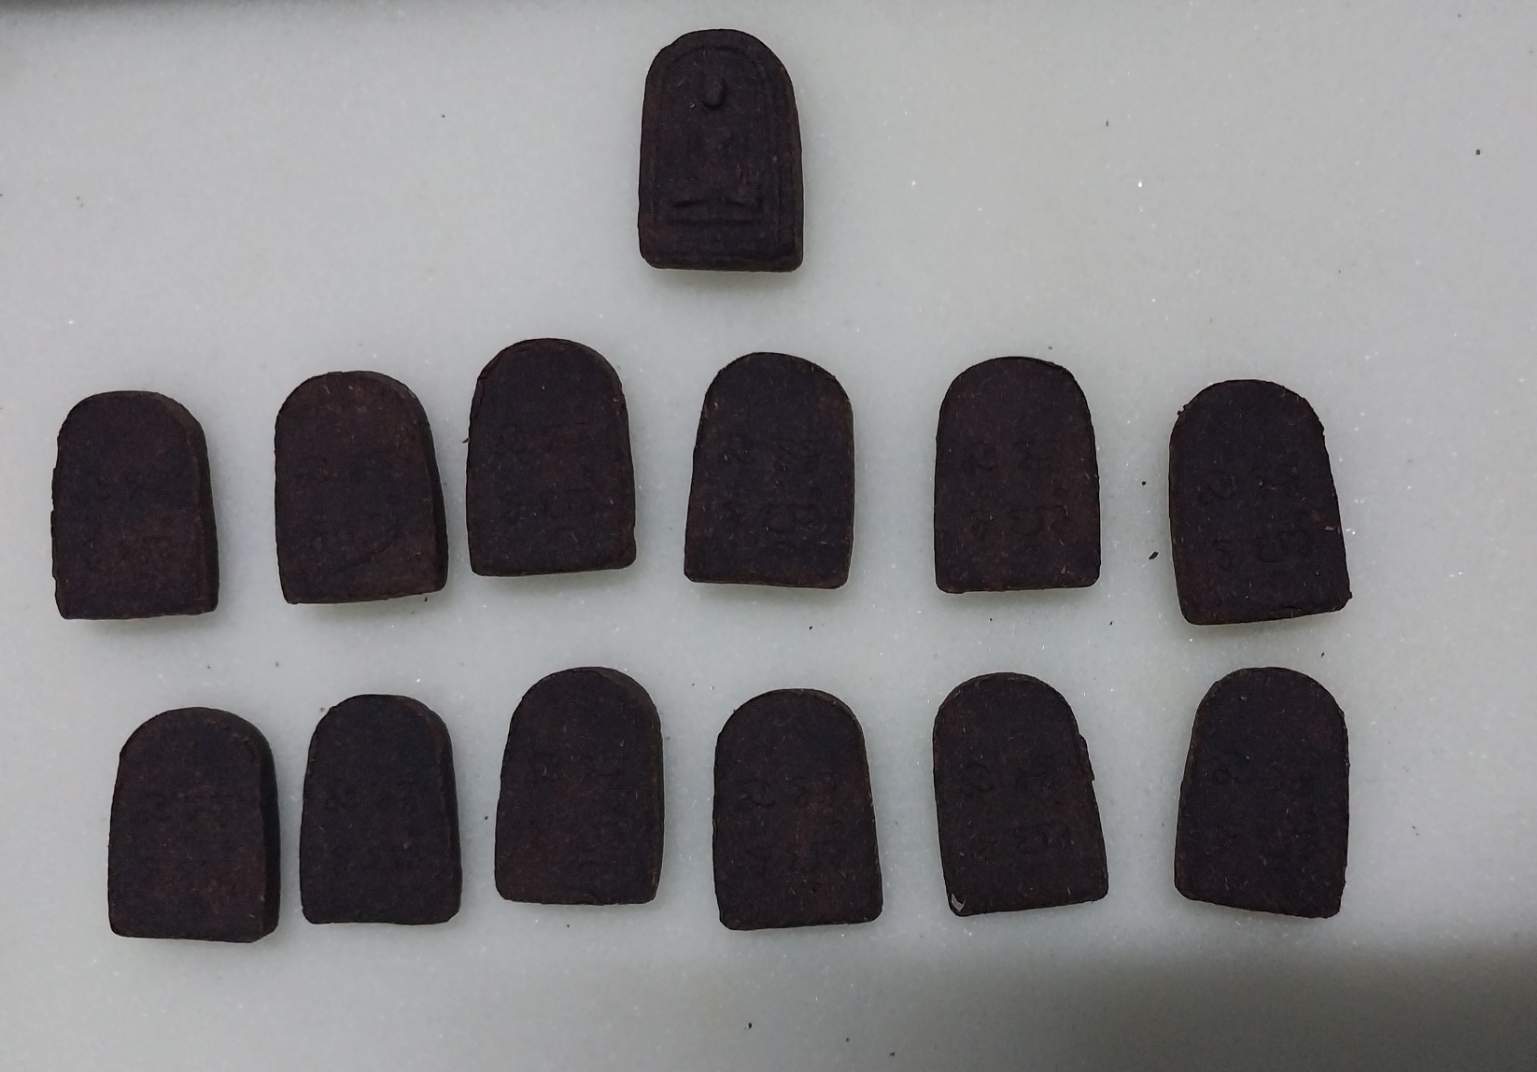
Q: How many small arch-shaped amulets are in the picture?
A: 13